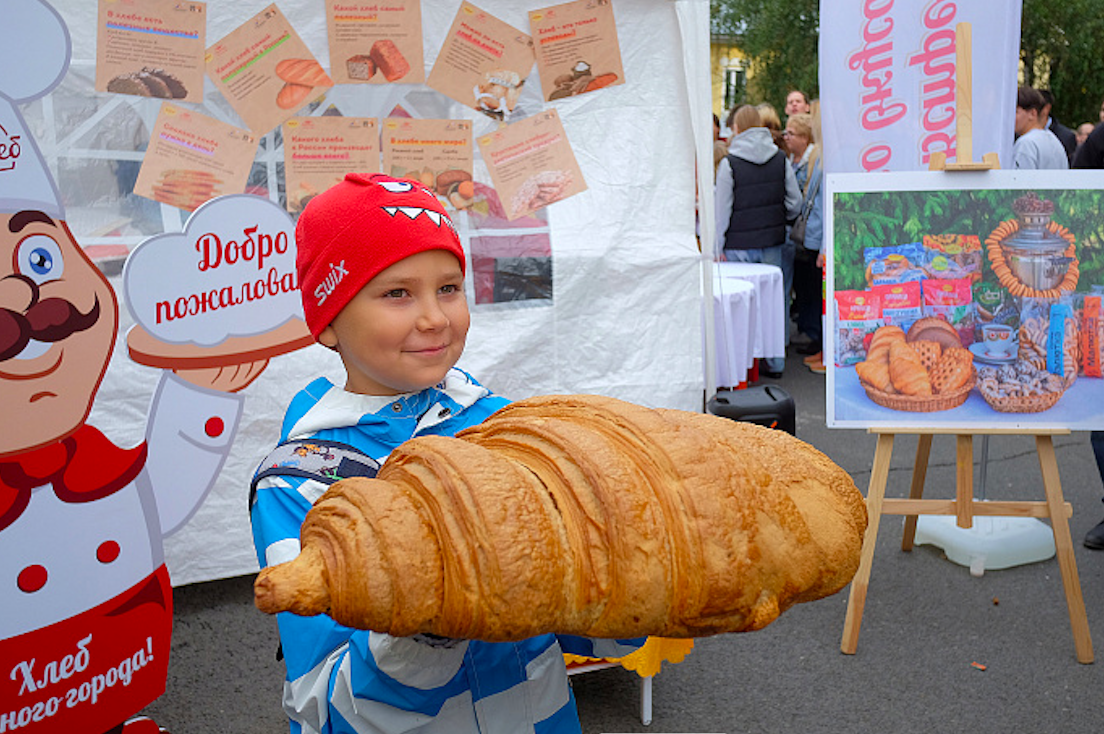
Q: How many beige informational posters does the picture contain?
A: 9